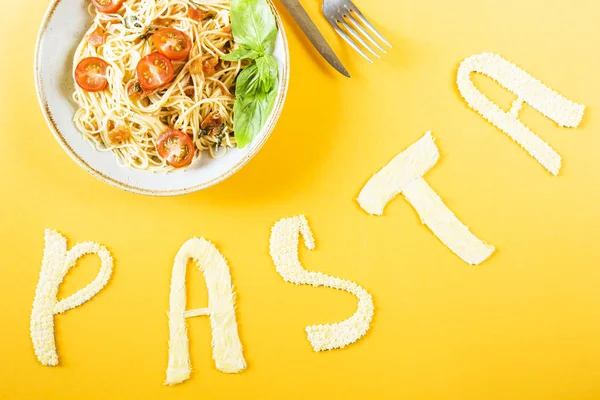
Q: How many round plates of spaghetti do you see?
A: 1